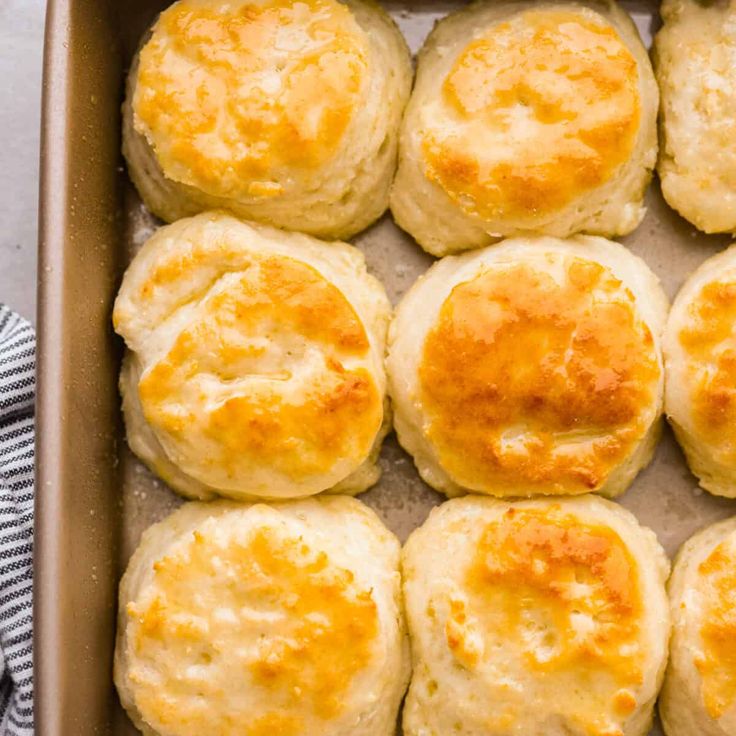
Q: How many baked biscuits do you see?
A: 9